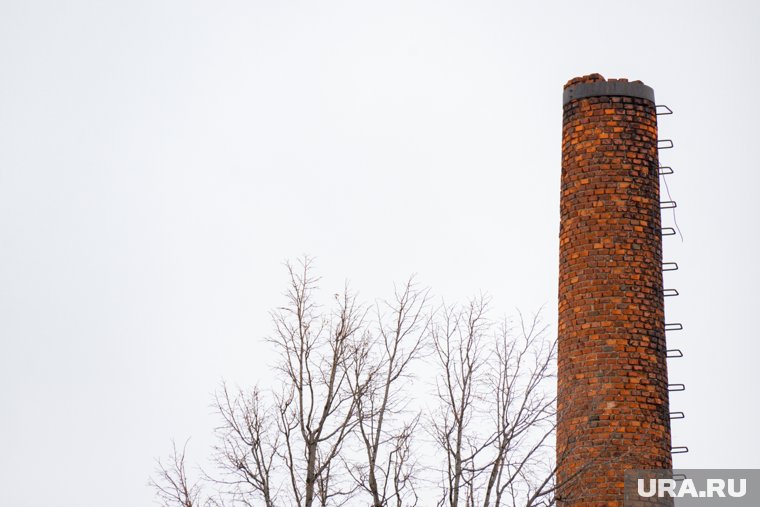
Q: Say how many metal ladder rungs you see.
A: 13